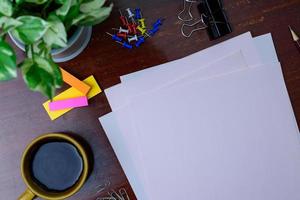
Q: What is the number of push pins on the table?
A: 15